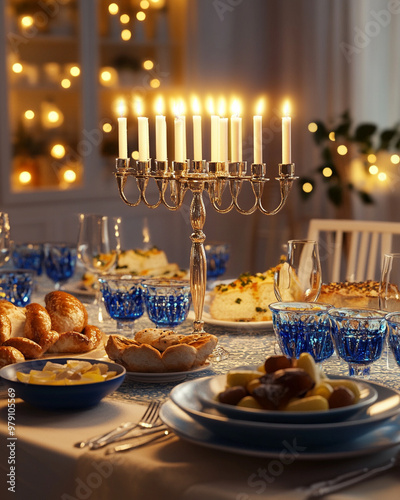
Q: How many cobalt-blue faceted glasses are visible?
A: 9